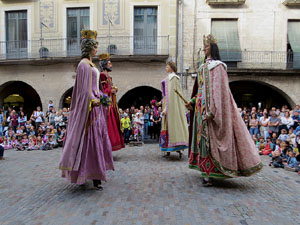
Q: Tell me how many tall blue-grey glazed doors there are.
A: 3